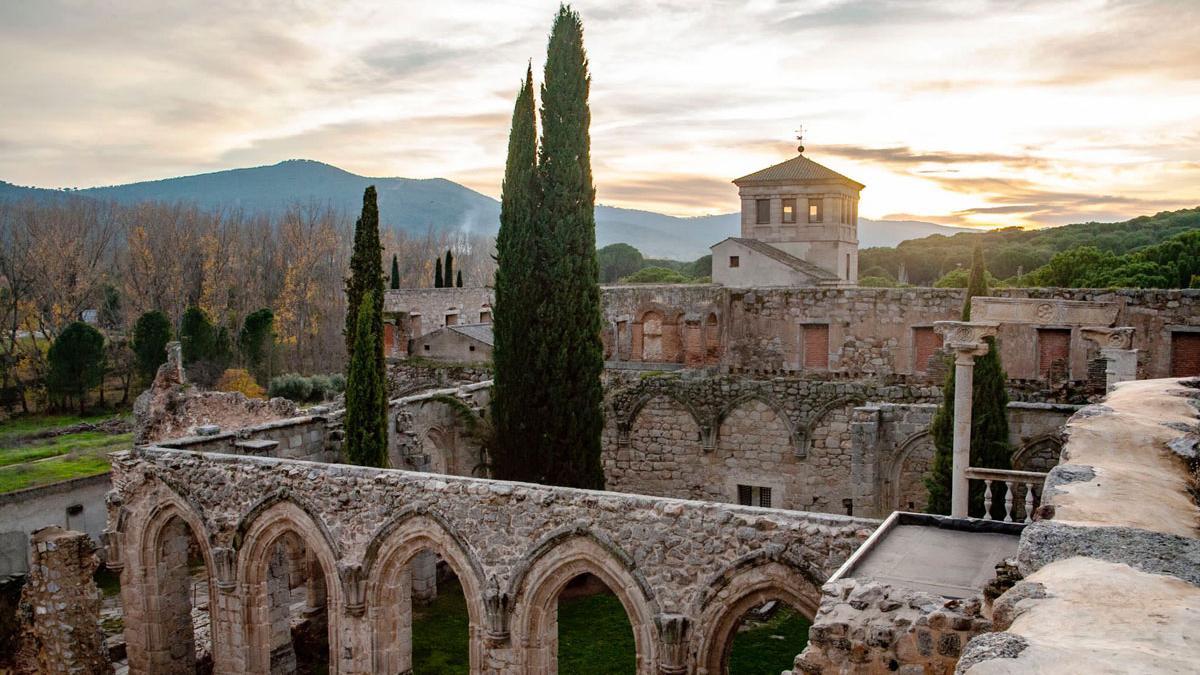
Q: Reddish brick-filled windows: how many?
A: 4